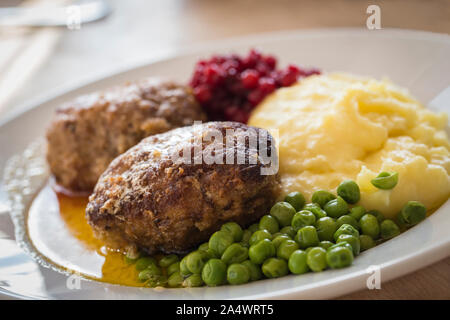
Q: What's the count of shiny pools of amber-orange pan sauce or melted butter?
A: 1